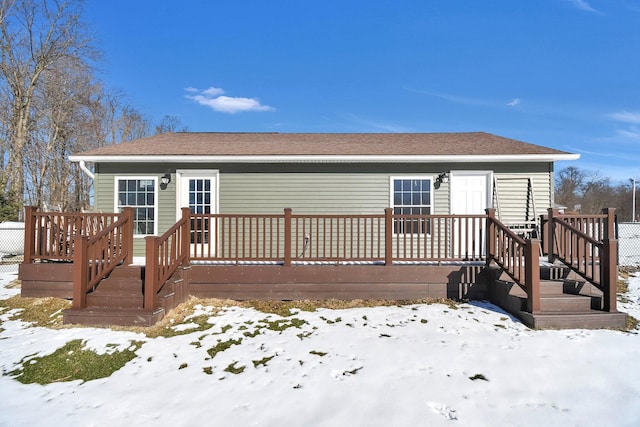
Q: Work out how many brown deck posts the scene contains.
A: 12